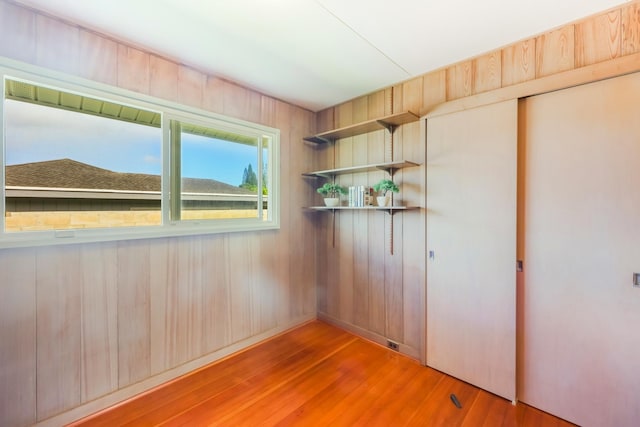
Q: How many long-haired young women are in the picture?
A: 0